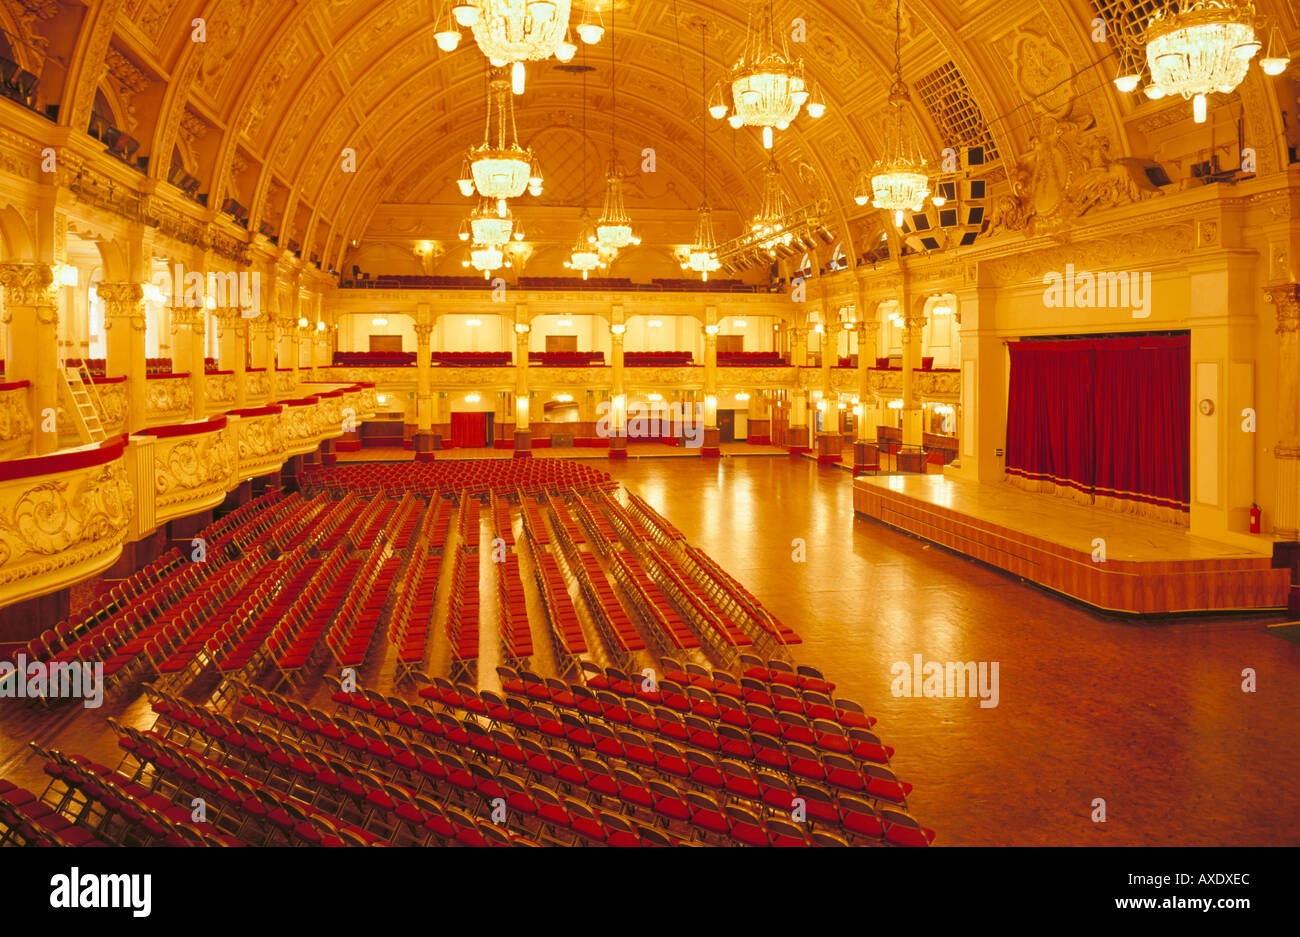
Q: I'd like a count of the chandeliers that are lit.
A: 11